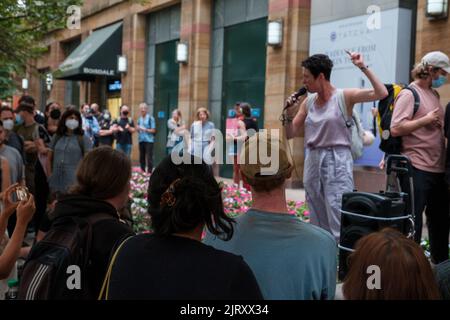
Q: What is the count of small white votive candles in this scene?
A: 0